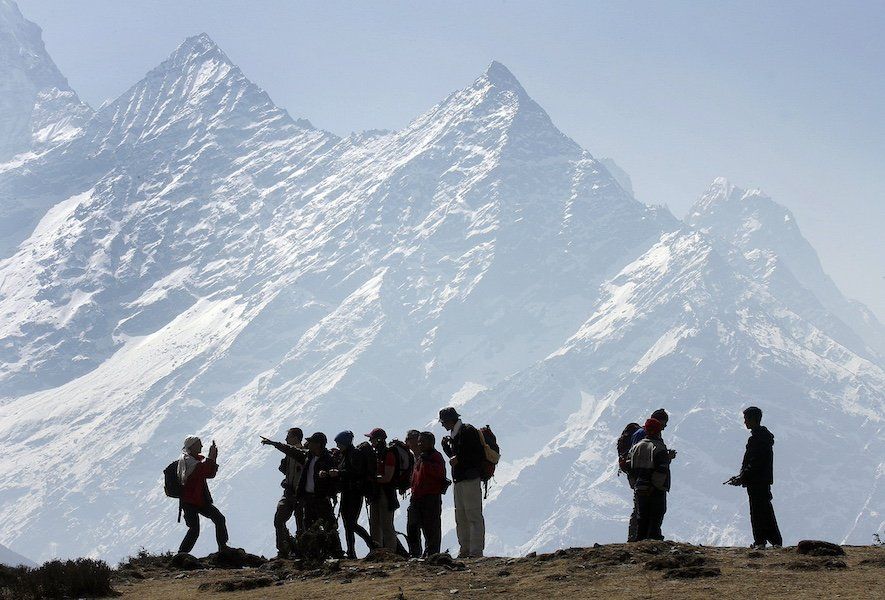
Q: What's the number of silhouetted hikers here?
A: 11